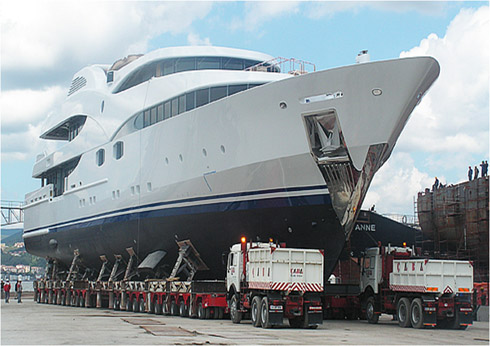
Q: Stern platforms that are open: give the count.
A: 2